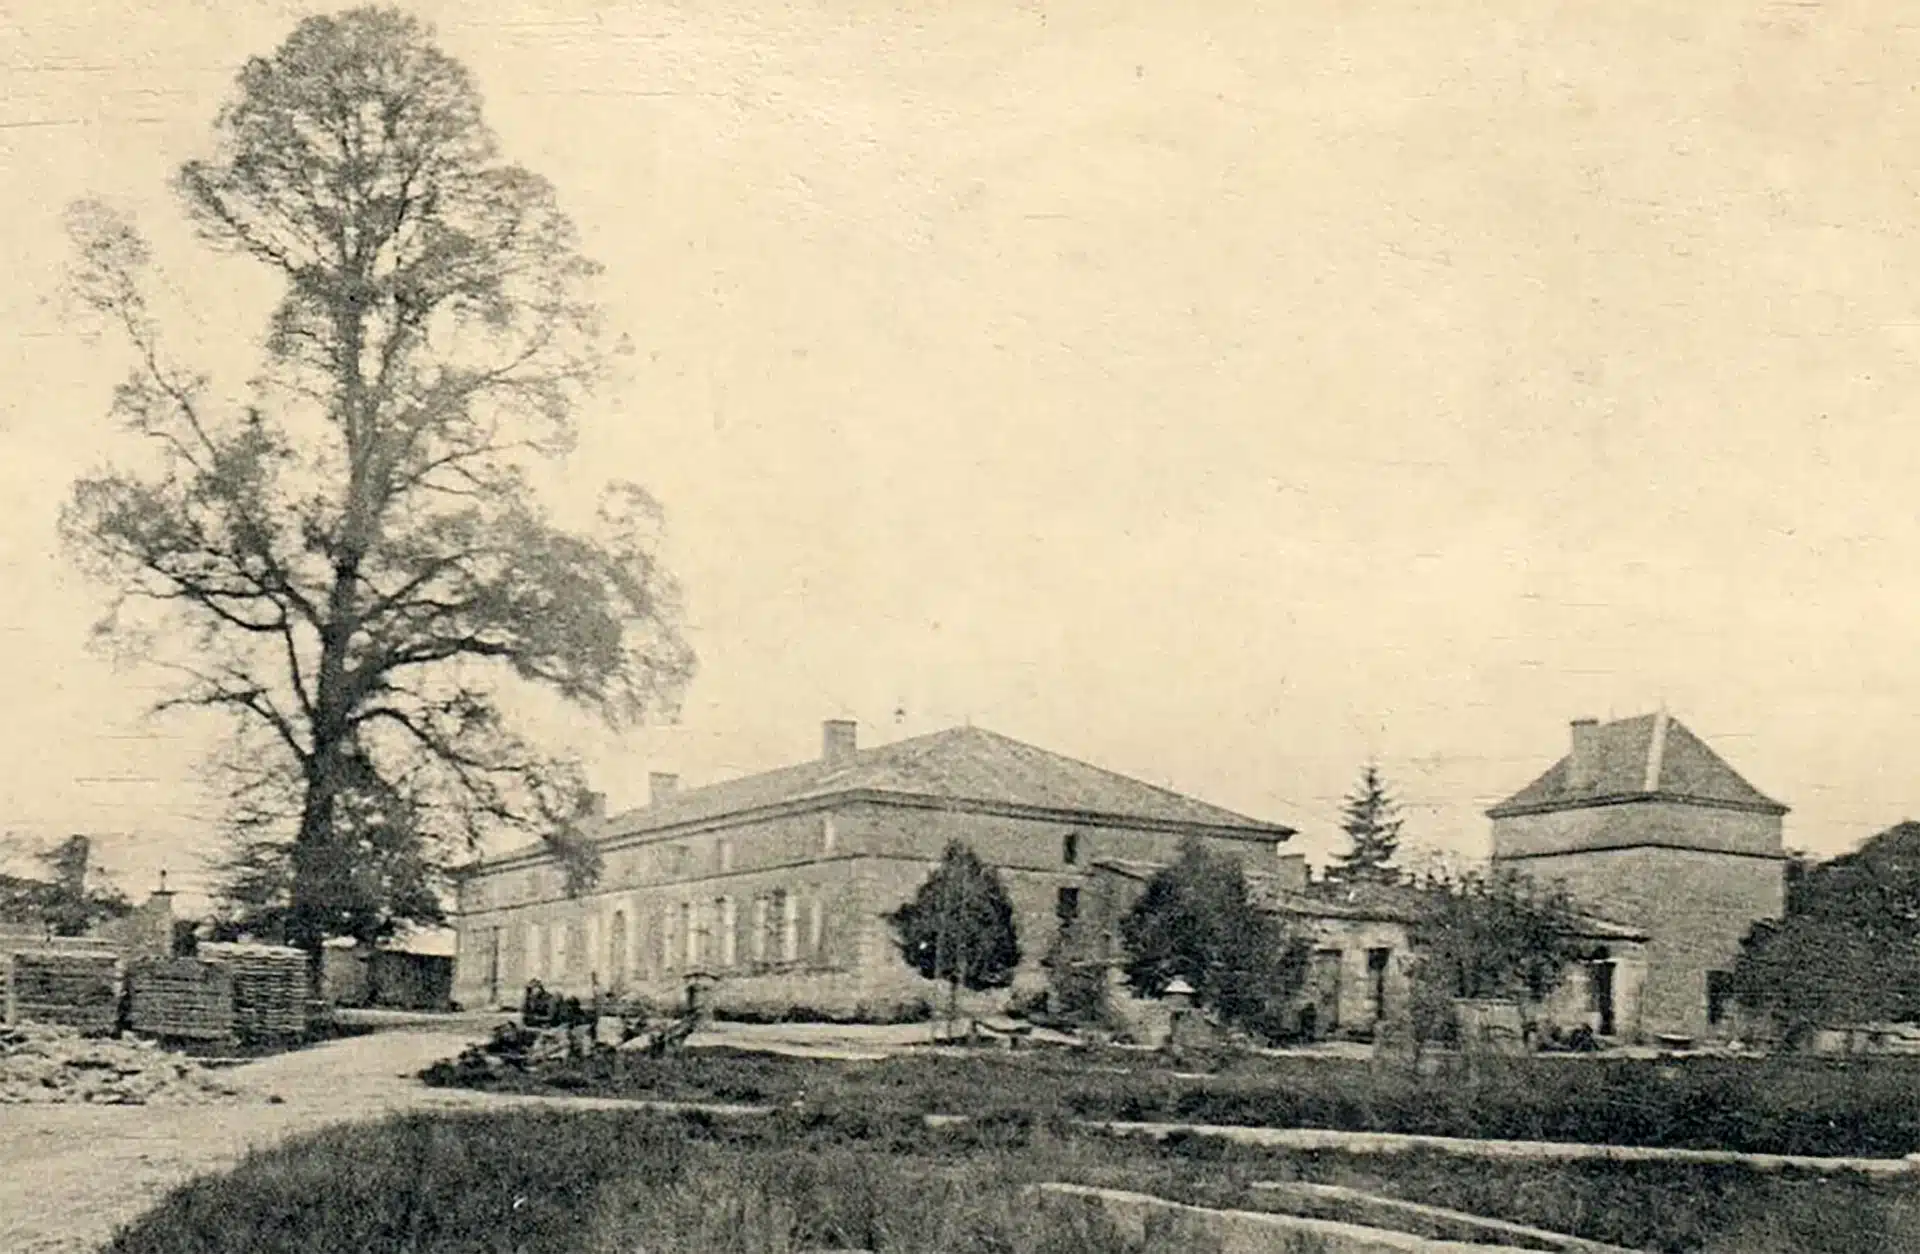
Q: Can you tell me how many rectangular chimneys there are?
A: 4